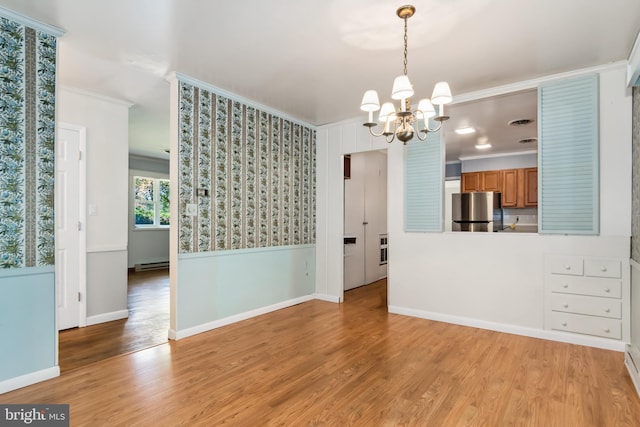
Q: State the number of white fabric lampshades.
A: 5